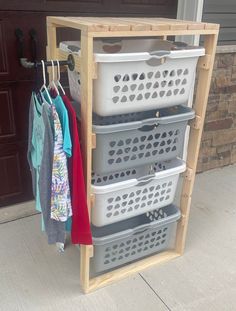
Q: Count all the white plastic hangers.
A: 3